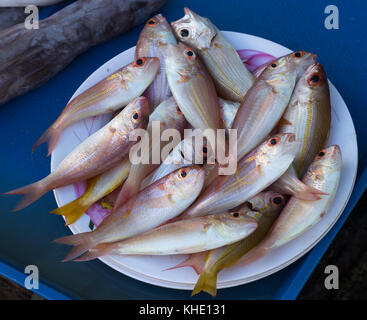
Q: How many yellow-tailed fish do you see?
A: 2